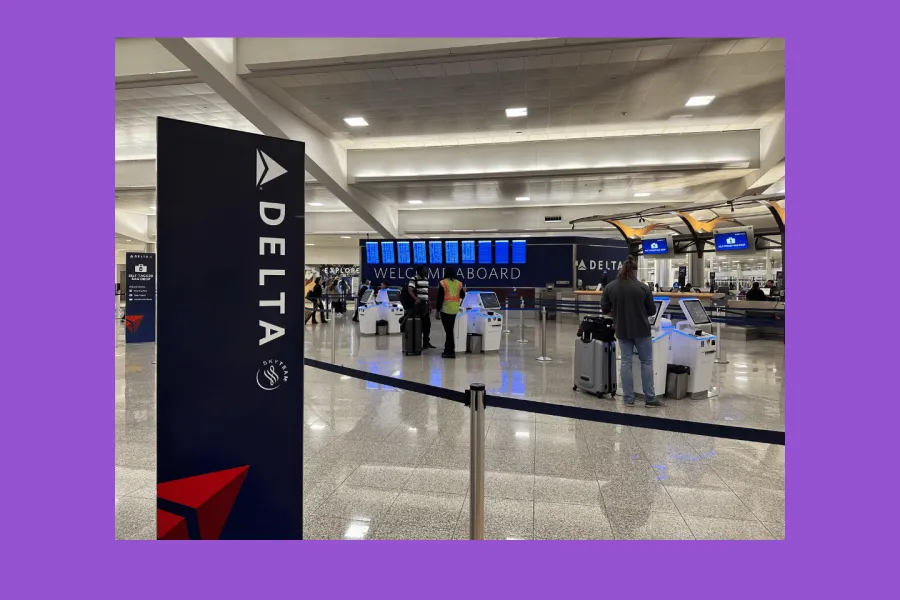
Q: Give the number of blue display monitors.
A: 12